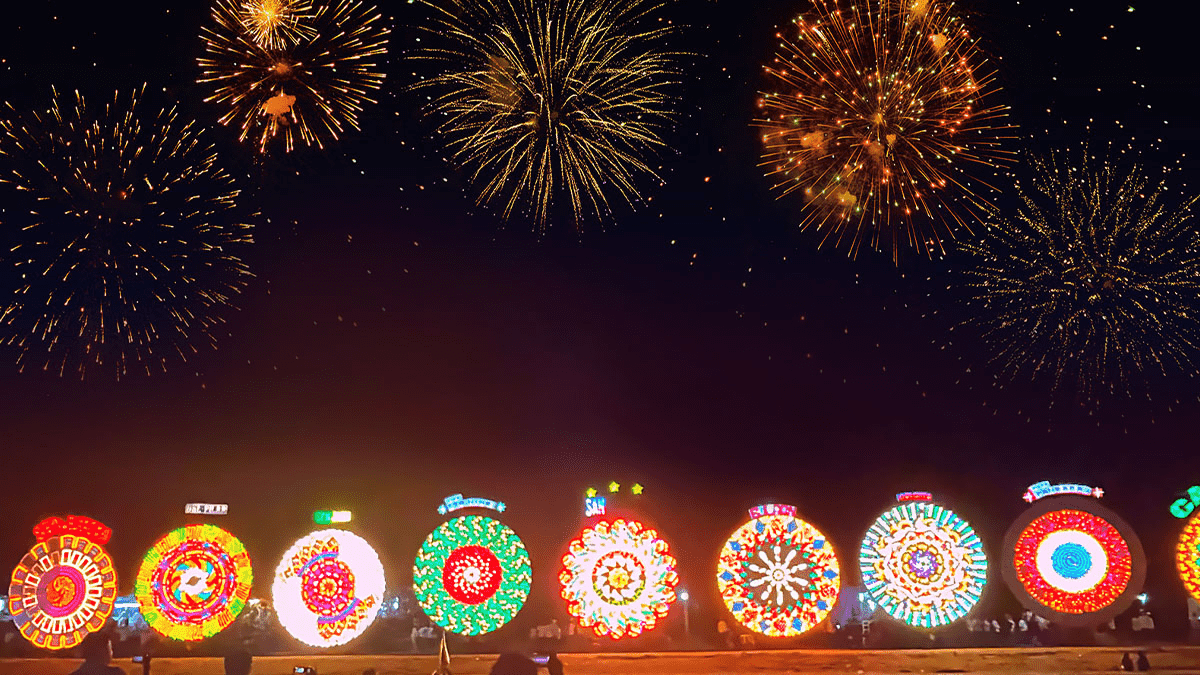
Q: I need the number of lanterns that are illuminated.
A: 9